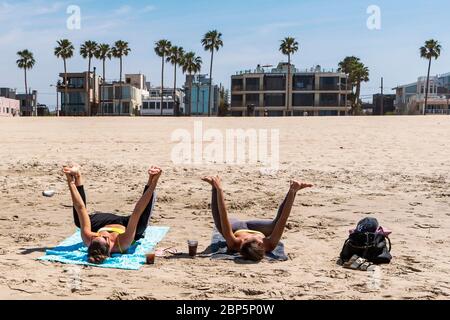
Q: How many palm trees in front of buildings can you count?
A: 11